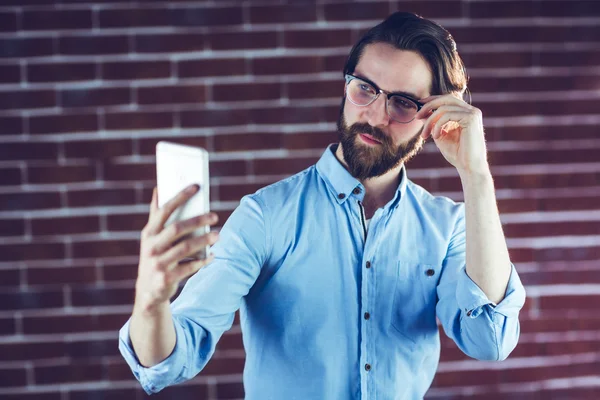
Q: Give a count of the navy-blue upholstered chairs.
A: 0